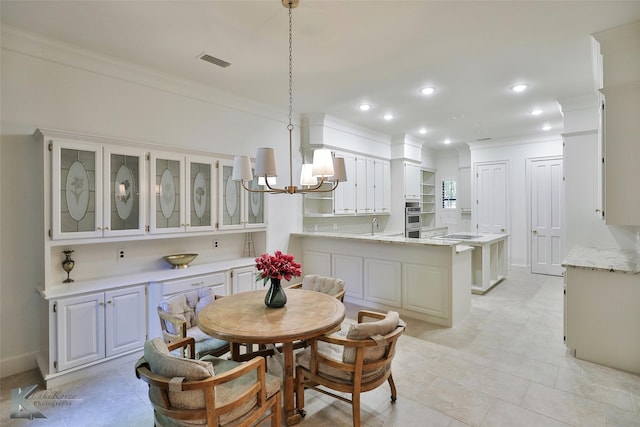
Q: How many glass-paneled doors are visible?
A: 6